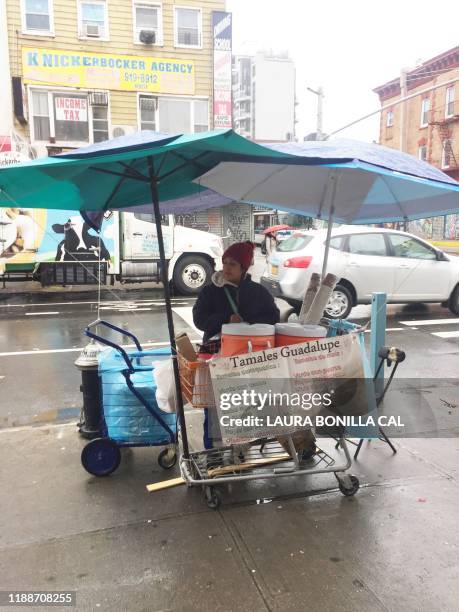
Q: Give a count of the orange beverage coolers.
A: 2